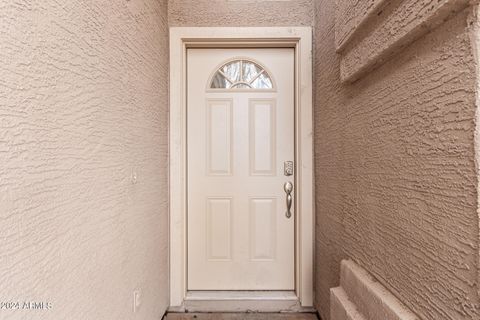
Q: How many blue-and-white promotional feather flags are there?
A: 0